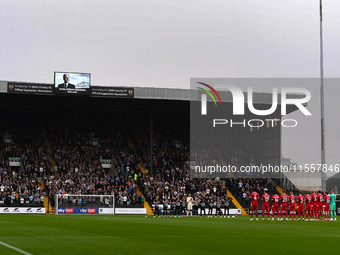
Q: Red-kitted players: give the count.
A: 10